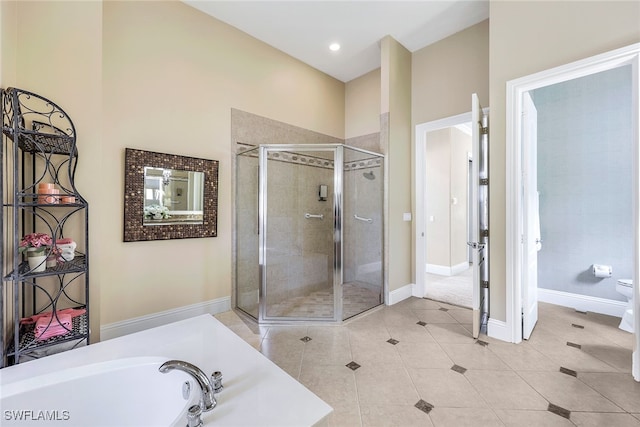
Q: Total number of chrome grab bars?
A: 2